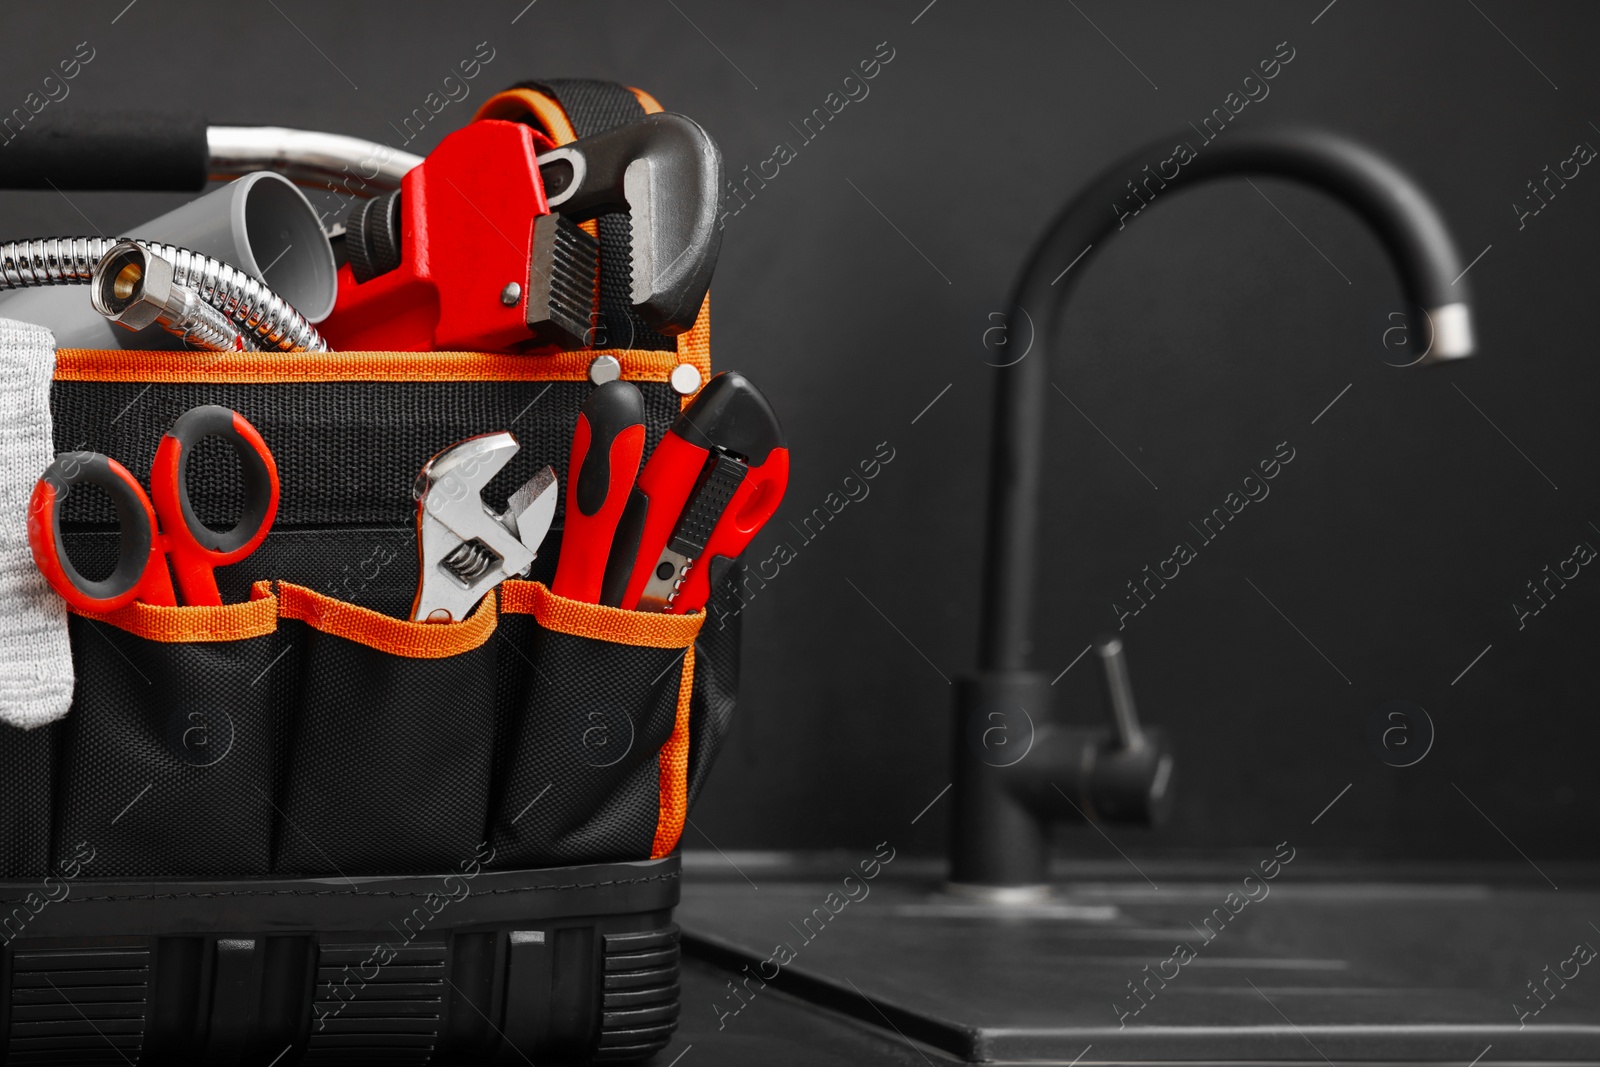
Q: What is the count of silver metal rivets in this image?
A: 3